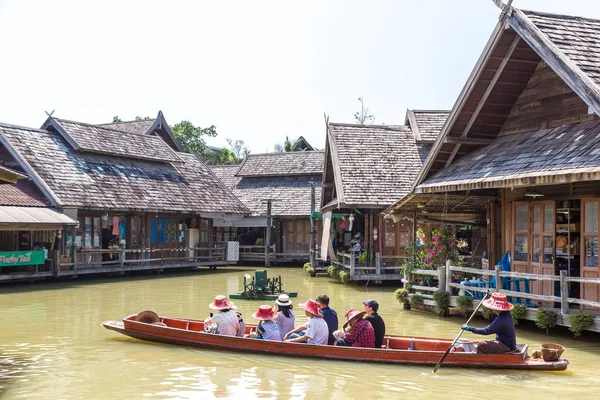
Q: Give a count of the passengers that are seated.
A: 8